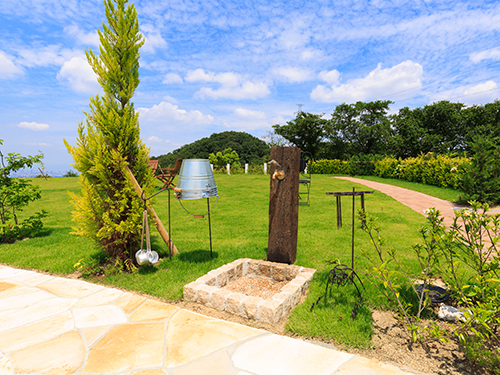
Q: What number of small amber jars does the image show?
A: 0